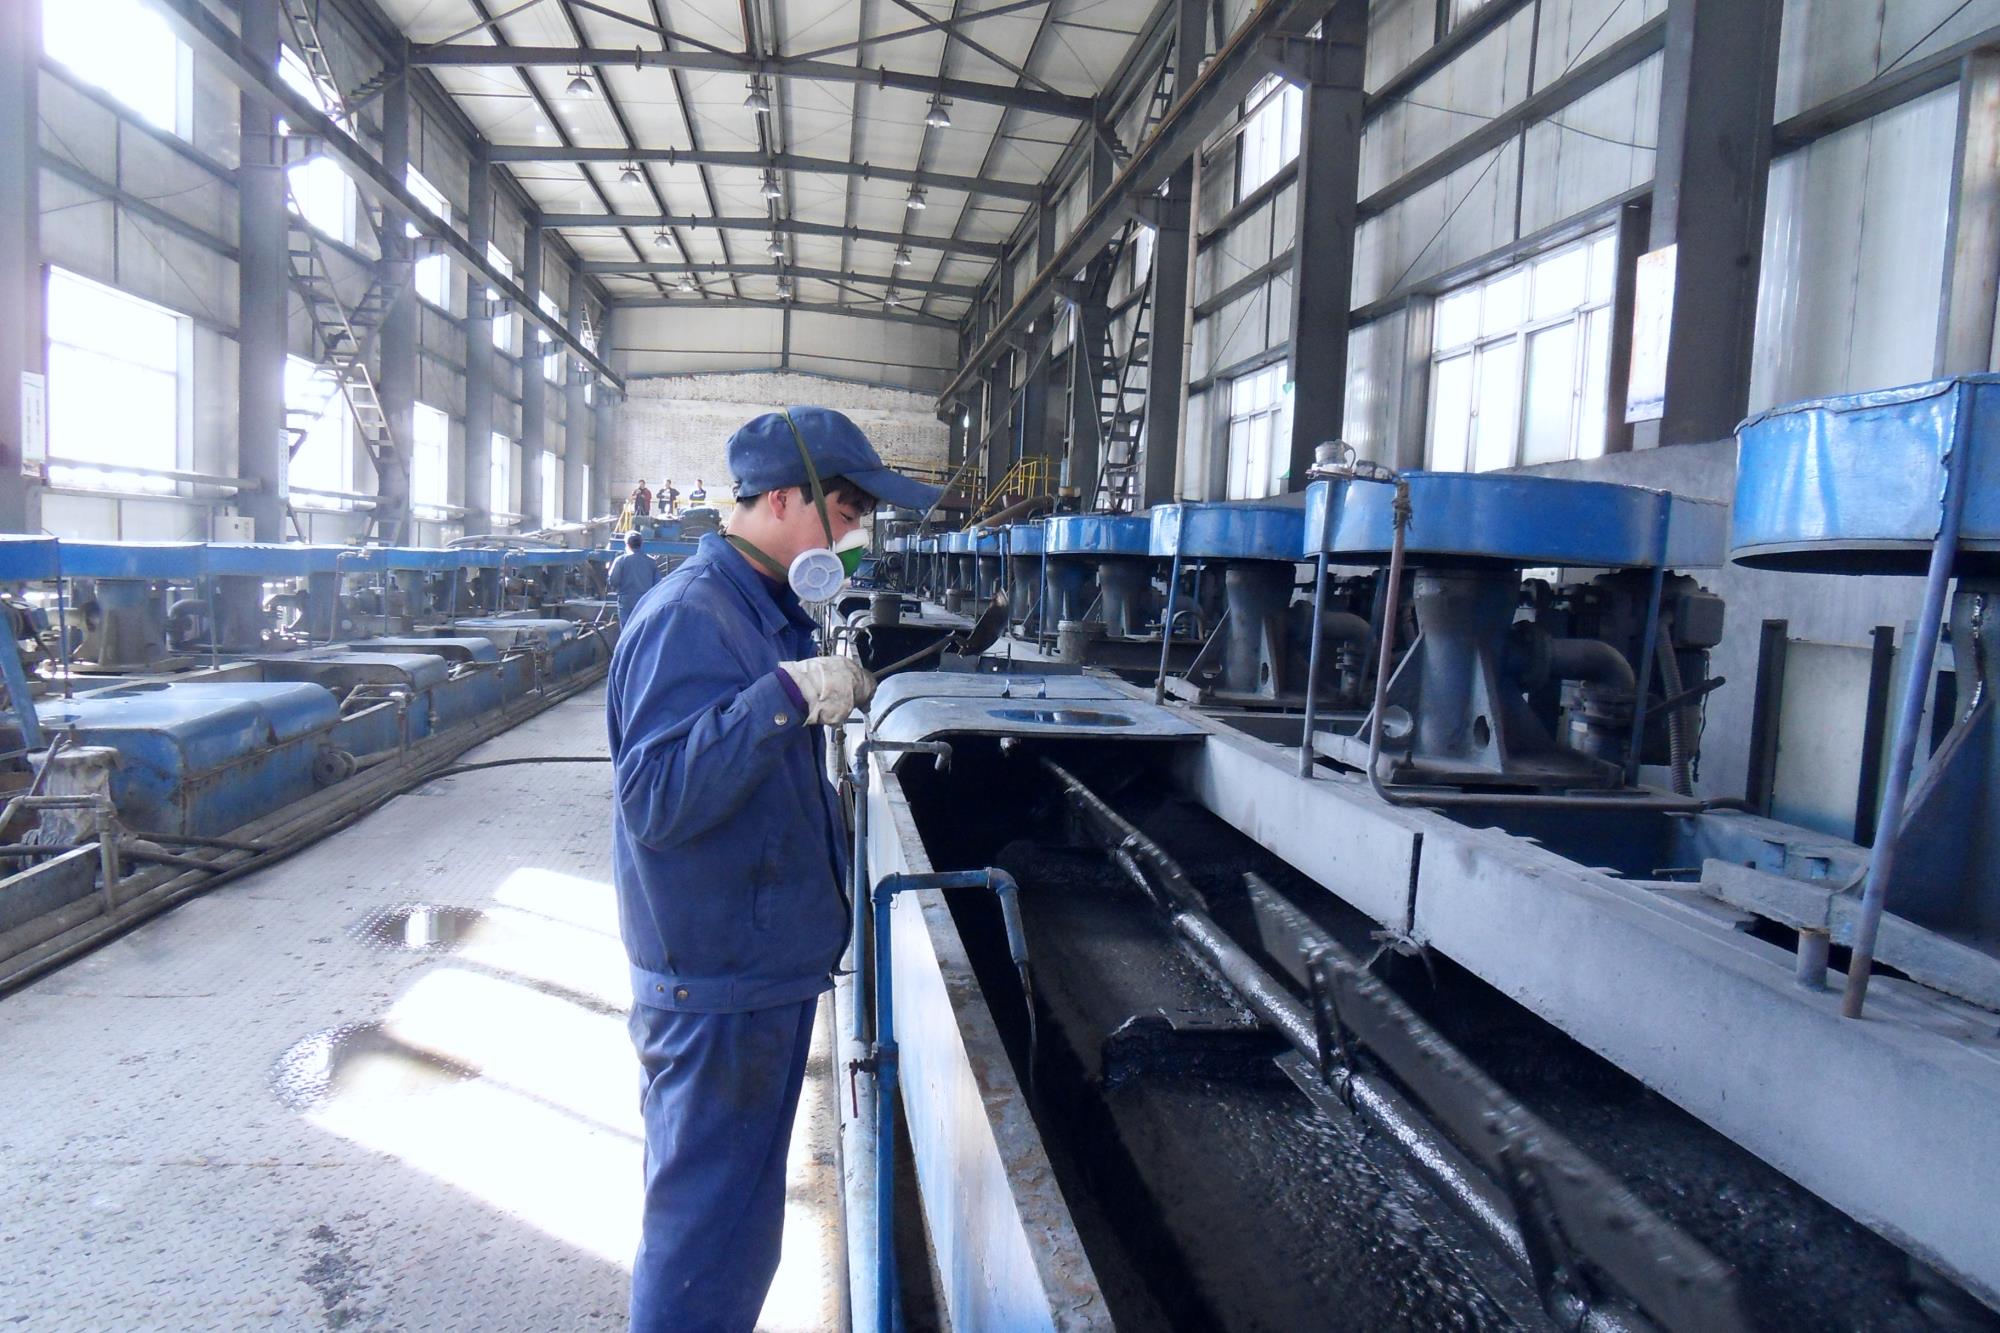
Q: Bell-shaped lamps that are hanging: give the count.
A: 12